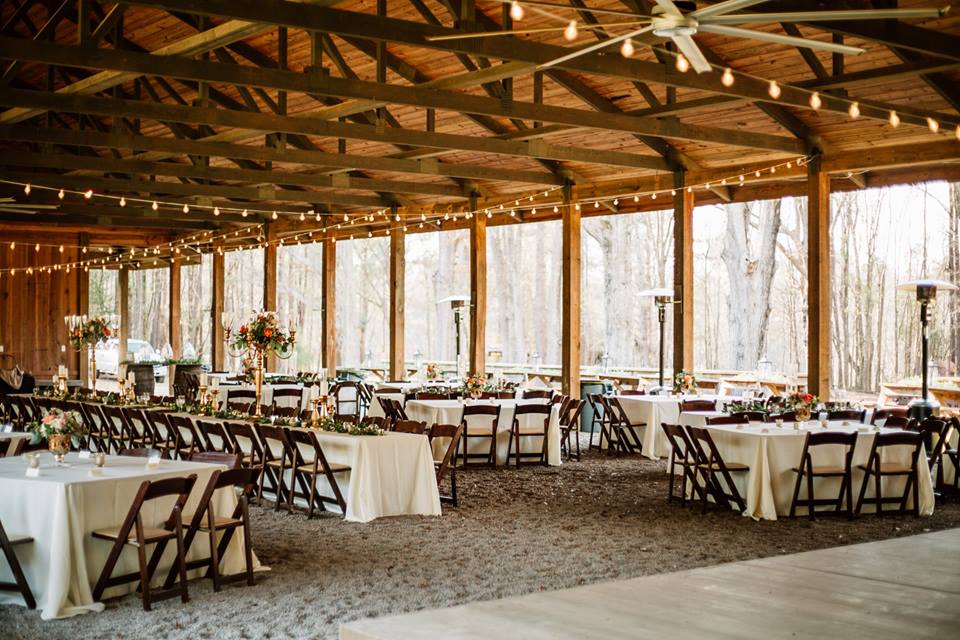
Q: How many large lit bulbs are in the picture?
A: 11